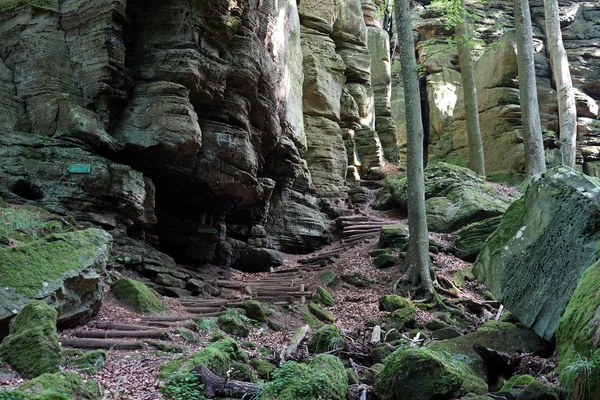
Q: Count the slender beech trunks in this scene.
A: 4